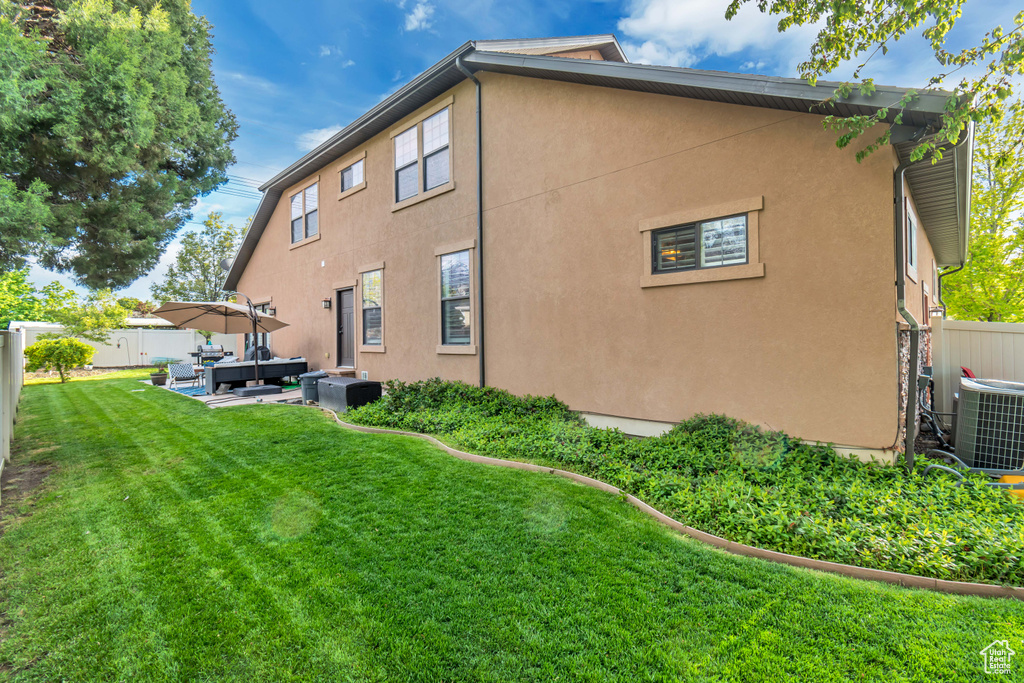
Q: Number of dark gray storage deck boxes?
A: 1